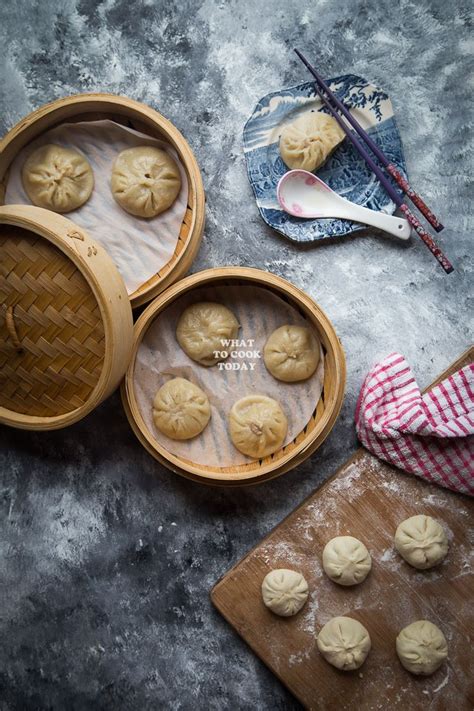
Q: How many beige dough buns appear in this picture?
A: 12